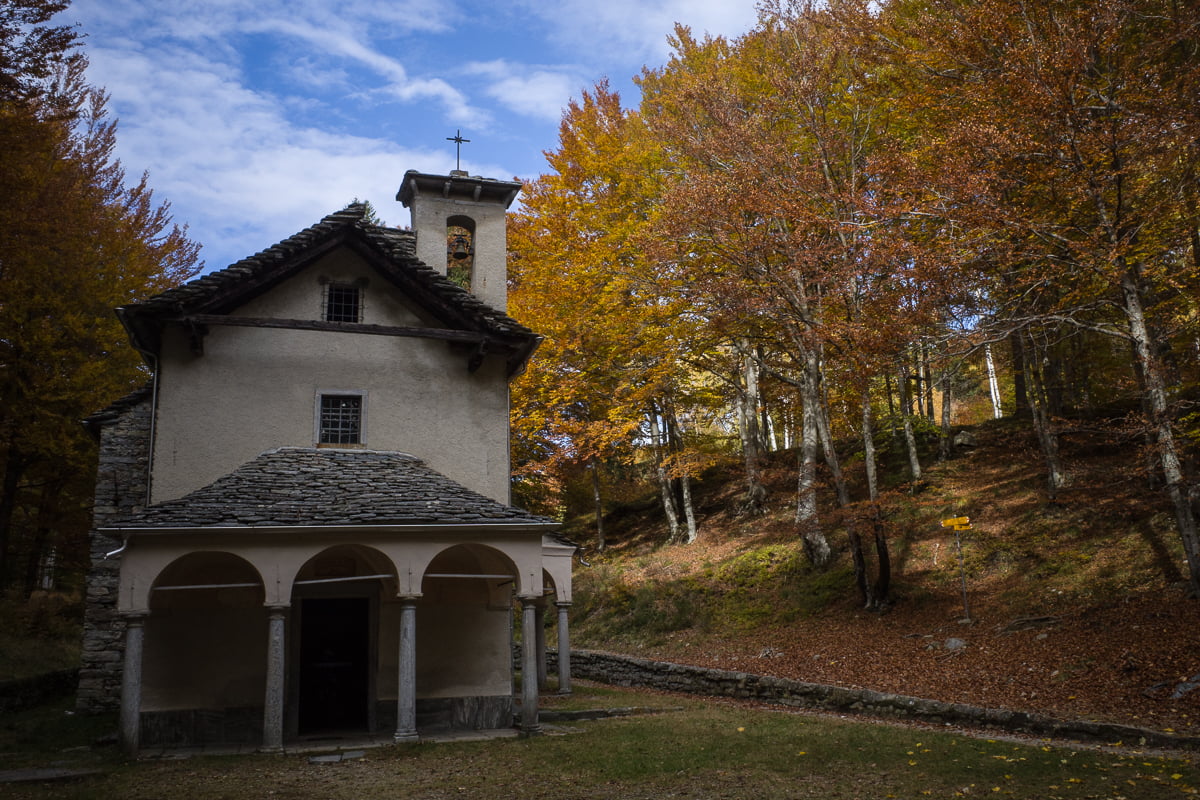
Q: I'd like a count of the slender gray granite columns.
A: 6